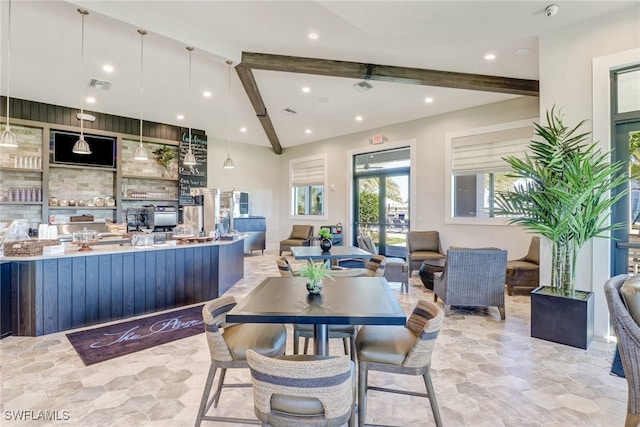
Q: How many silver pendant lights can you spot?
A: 5